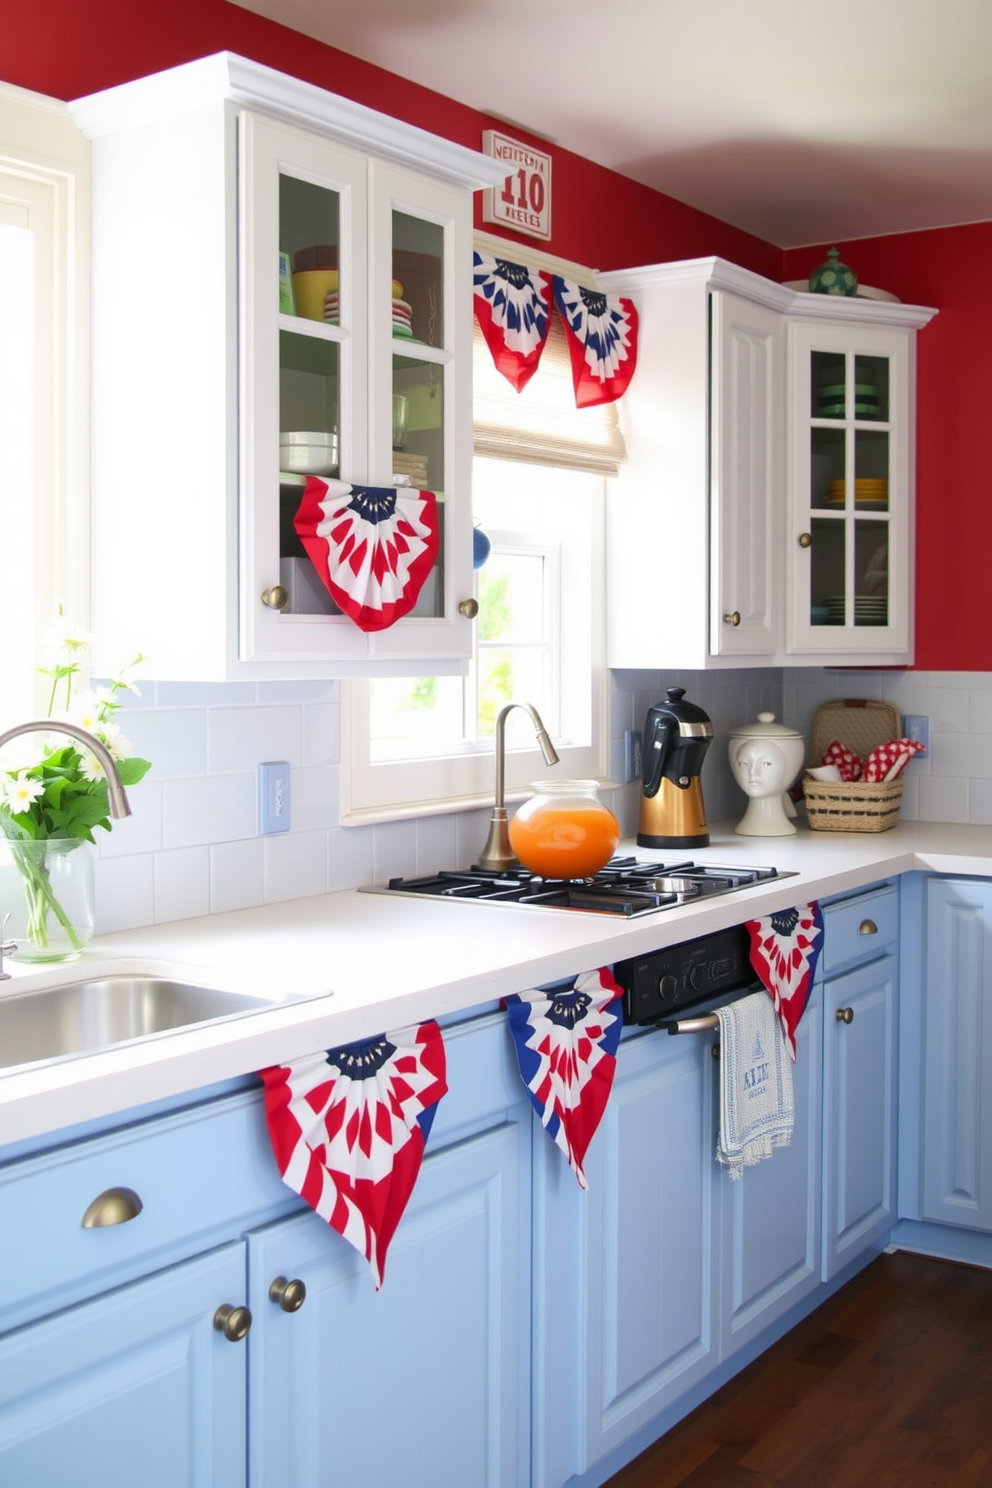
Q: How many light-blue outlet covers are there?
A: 3